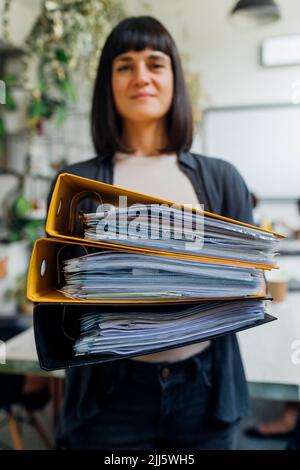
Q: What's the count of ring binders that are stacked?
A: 3